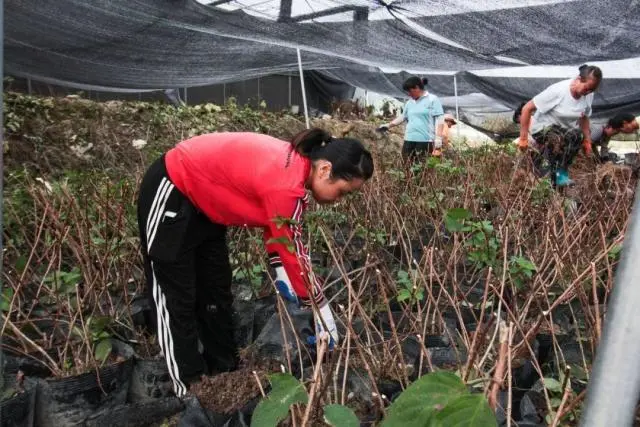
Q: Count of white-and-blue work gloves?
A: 2